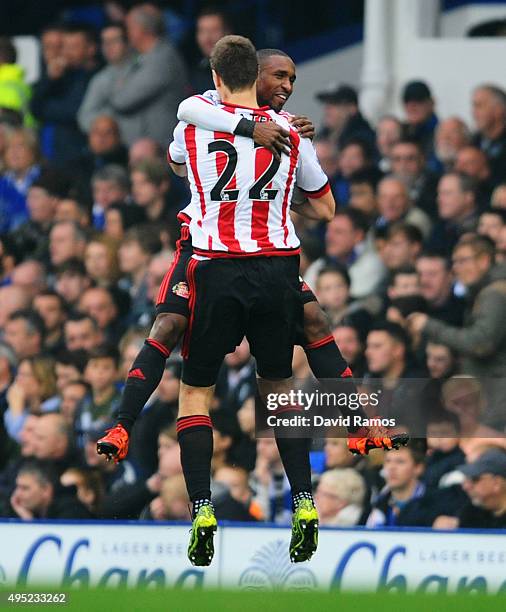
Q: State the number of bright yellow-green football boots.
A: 2